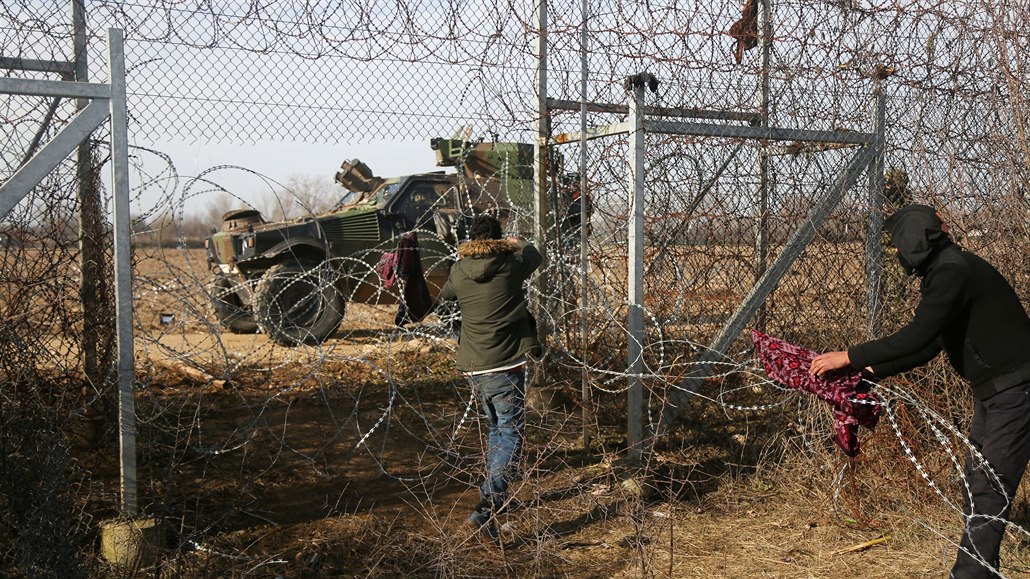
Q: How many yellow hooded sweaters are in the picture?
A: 0